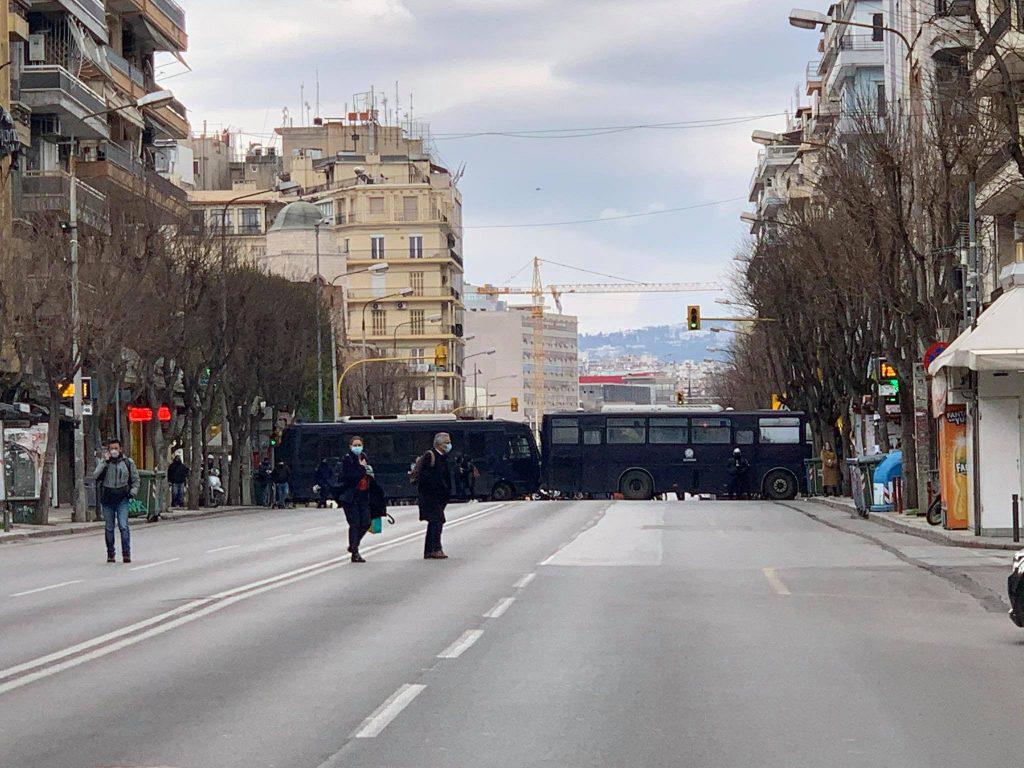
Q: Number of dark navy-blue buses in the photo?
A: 2